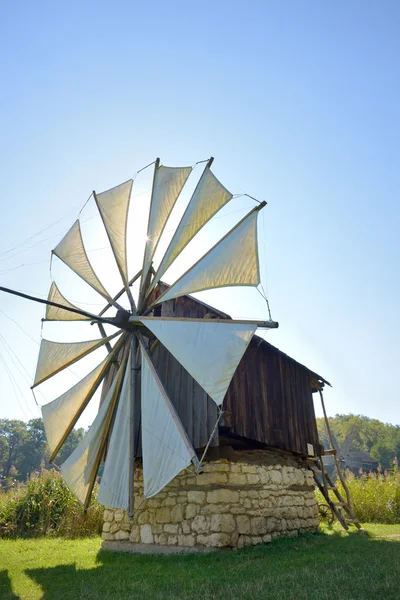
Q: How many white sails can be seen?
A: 12